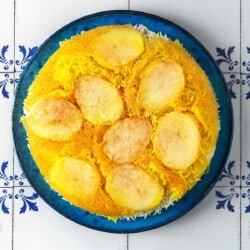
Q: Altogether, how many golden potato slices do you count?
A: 8